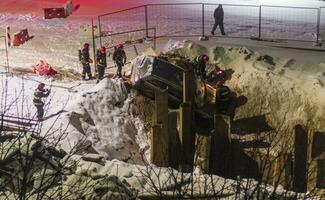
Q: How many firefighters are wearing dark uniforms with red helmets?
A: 7